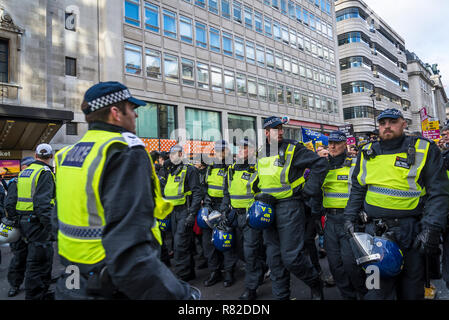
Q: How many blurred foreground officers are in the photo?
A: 1